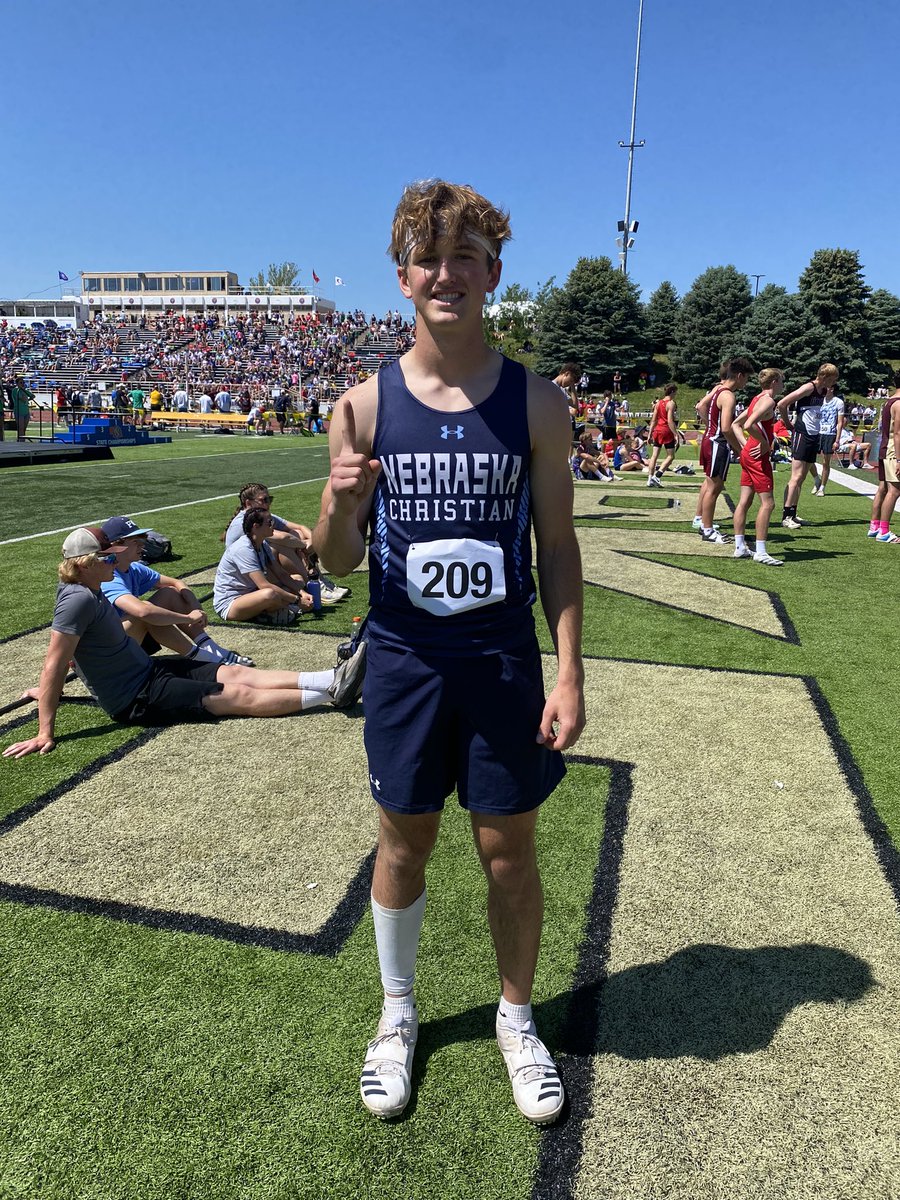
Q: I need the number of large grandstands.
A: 1